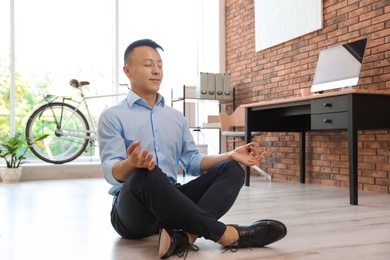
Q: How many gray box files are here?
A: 4